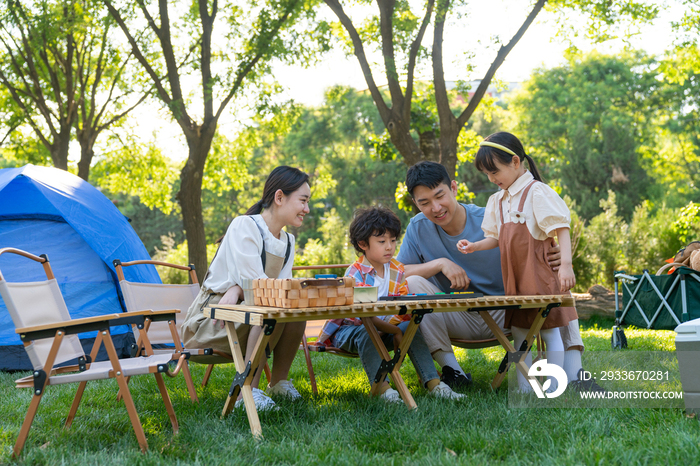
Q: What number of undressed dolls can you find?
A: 0